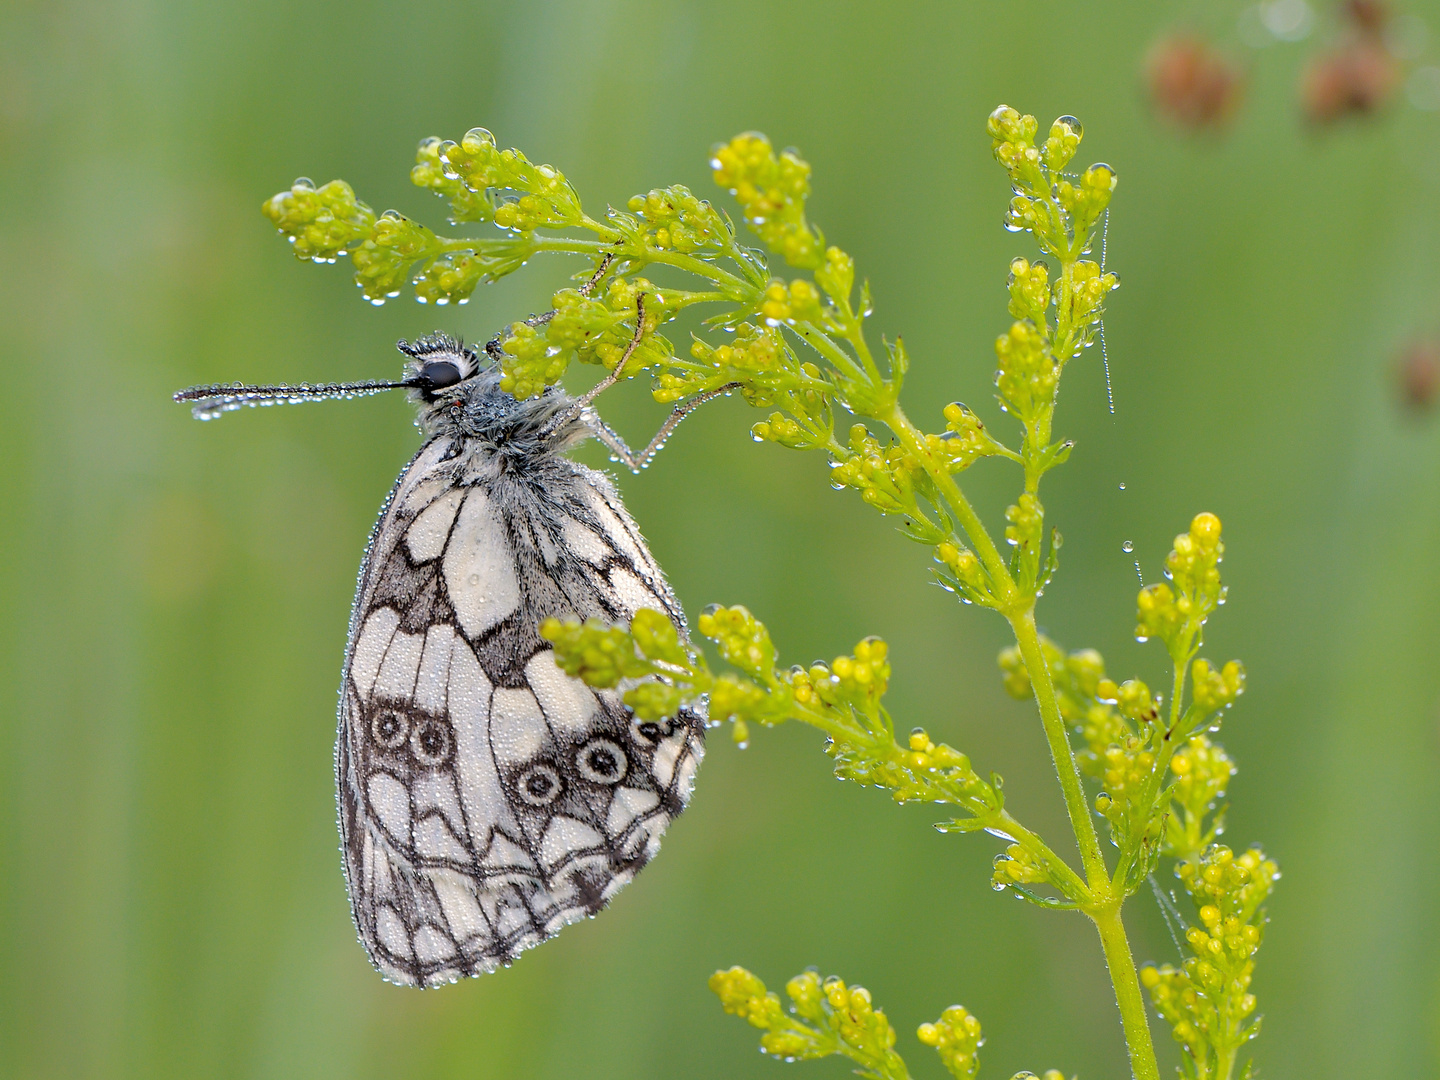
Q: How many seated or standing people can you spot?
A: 0